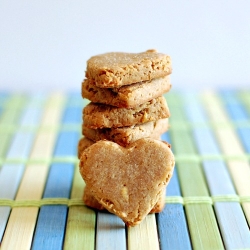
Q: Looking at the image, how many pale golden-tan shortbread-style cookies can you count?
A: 7